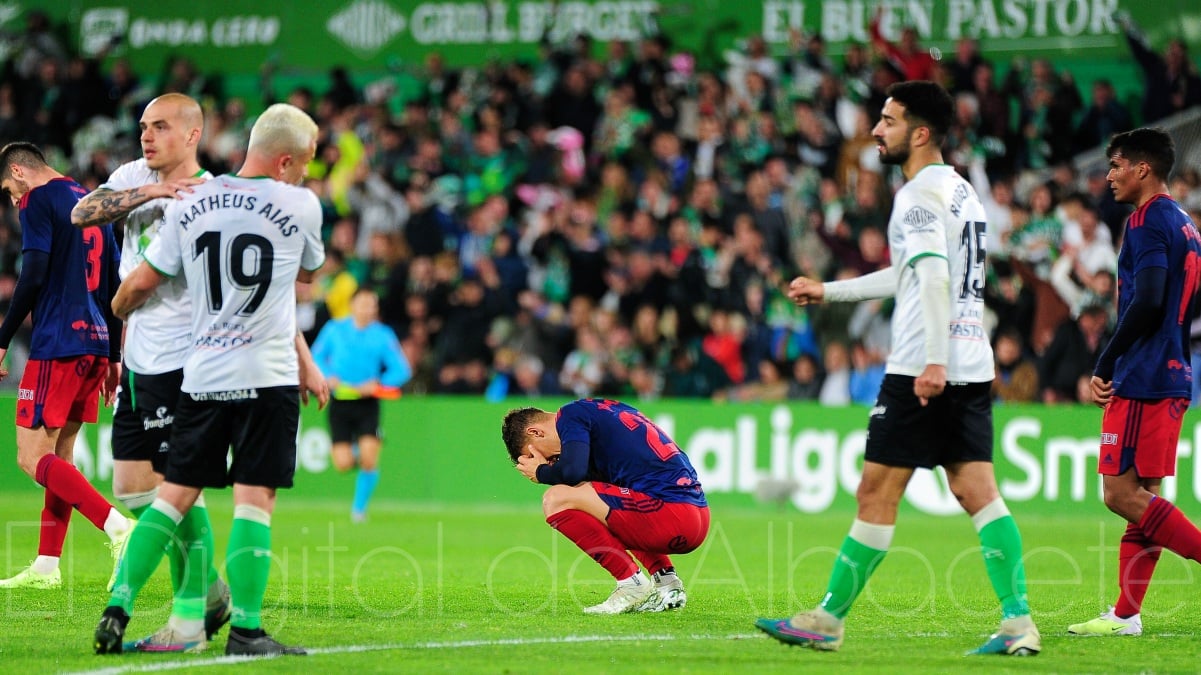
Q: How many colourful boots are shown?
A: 7